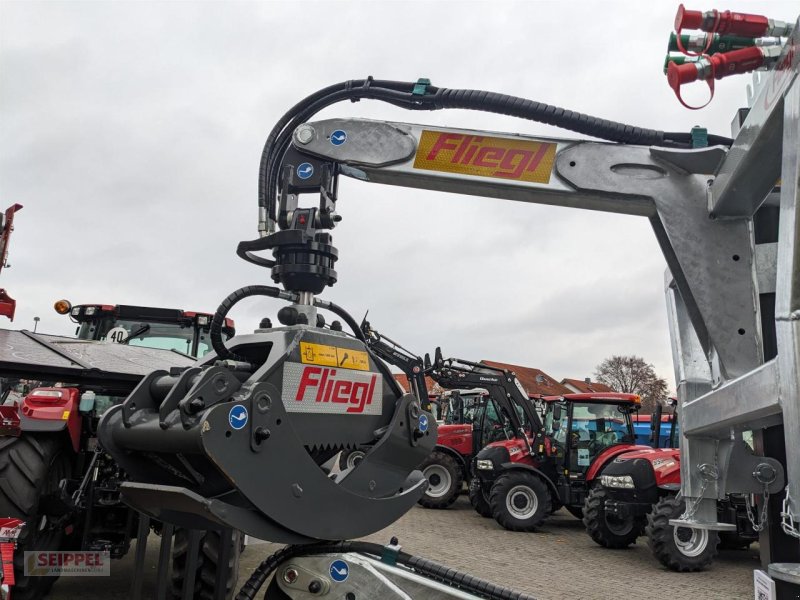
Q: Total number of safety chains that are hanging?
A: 3